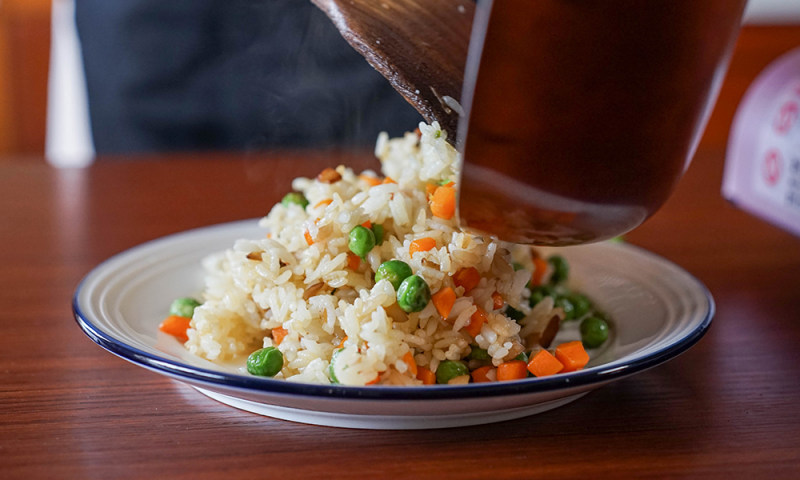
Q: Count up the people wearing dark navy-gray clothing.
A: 1